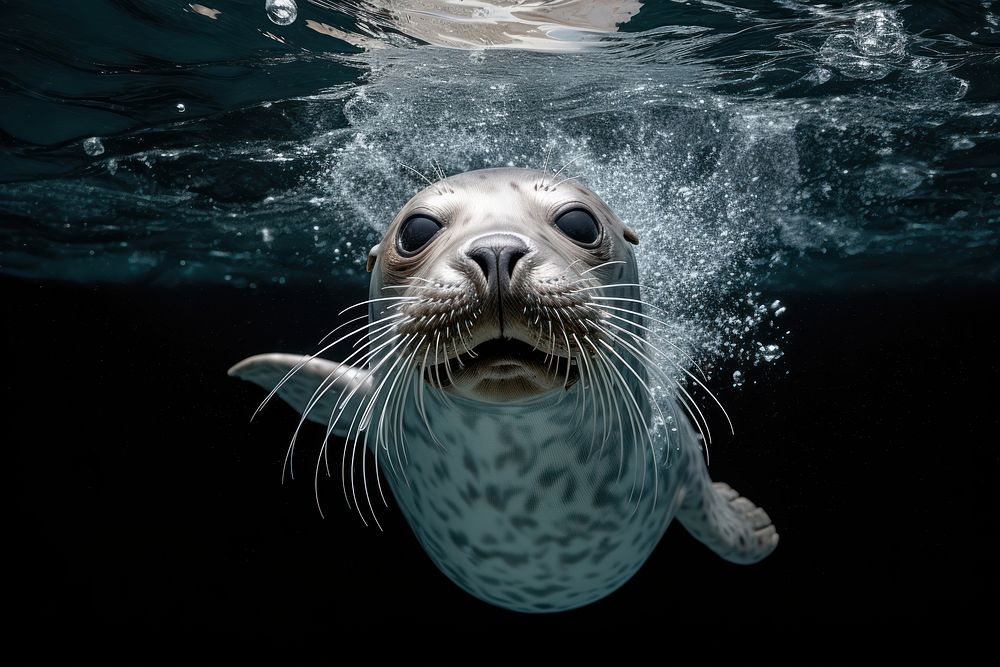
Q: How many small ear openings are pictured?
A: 2